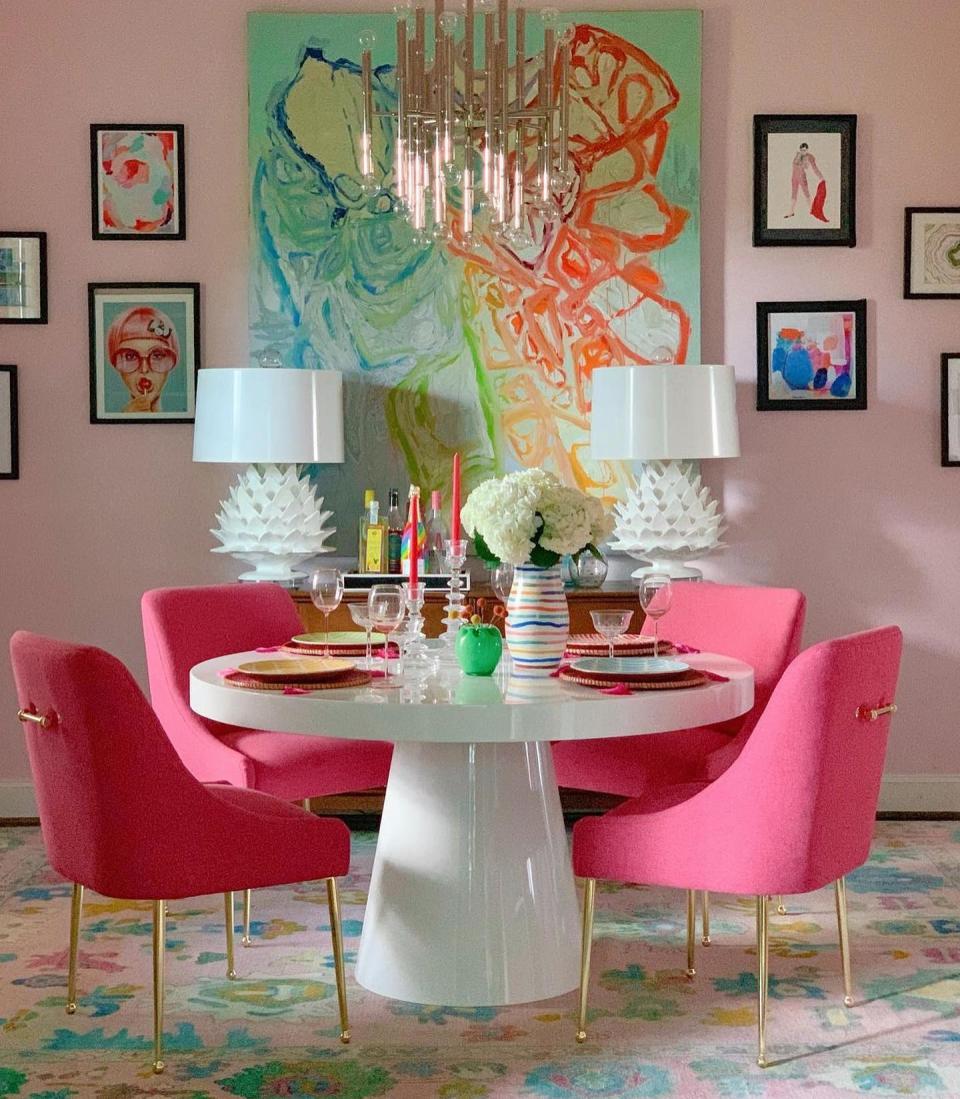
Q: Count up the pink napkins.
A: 4